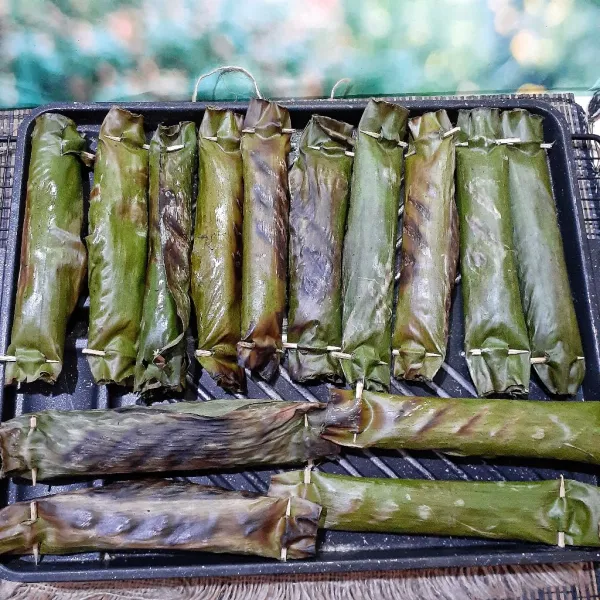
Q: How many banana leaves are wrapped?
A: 14